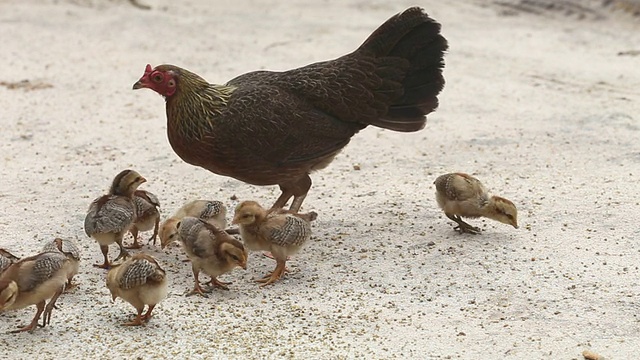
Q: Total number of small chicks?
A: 10